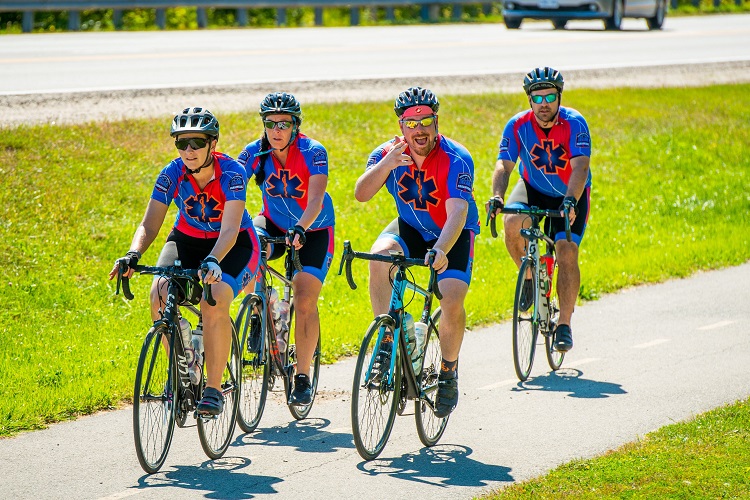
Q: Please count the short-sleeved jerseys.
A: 4